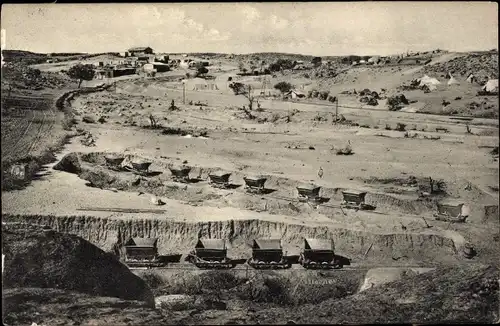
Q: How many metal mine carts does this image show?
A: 12